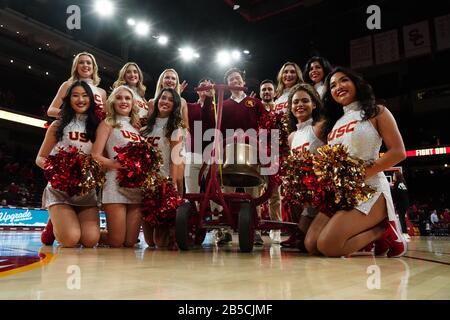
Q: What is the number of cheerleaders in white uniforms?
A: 10